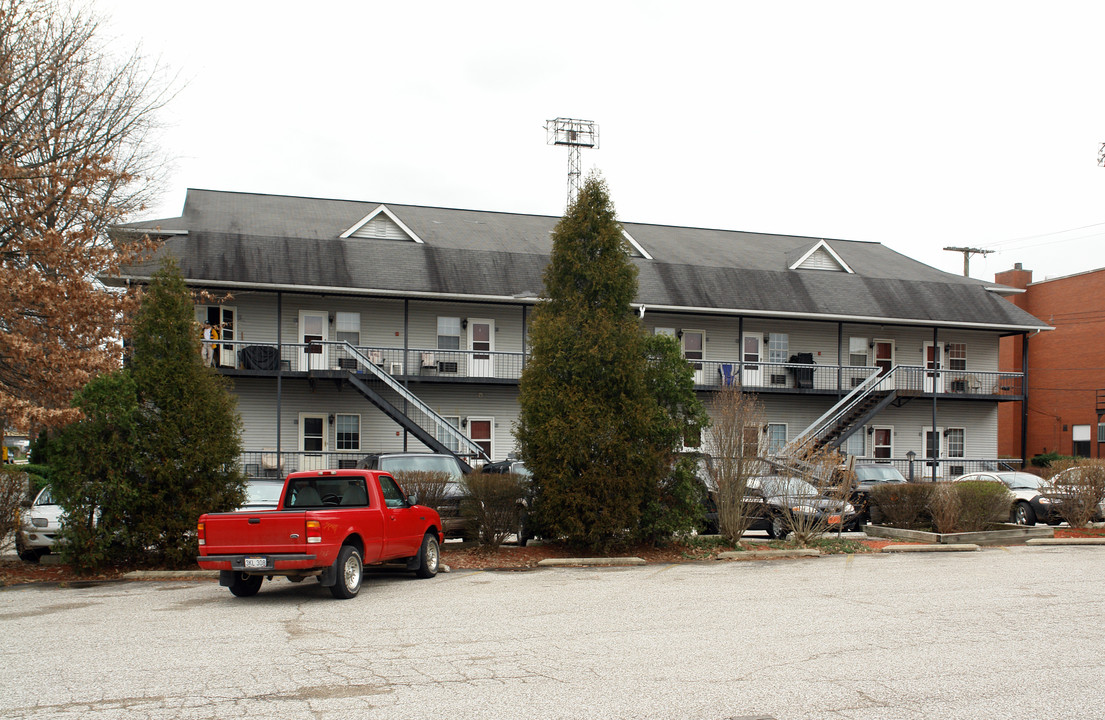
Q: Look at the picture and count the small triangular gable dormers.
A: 3